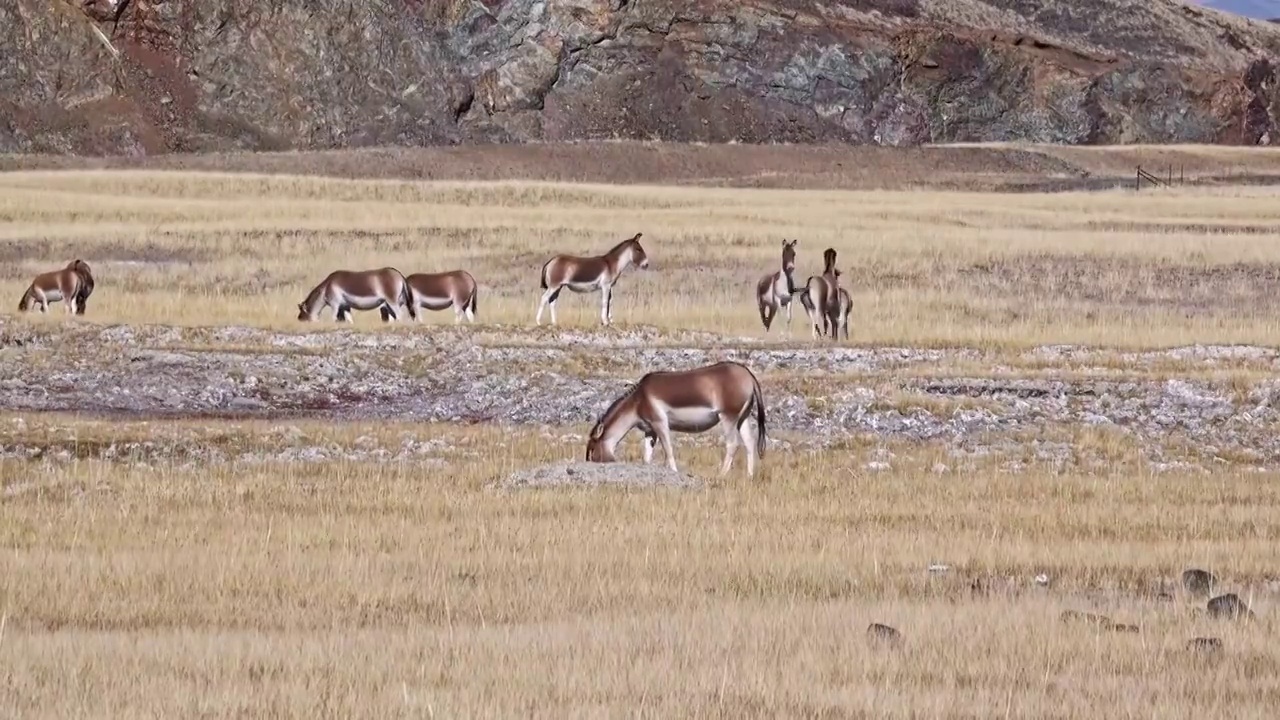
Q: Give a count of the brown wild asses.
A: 9